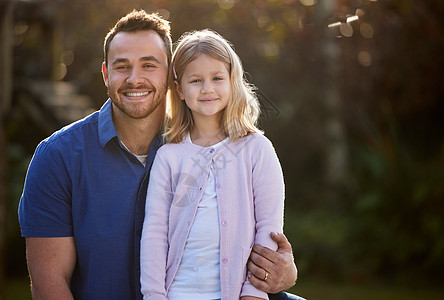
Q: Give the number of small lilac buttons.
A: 4